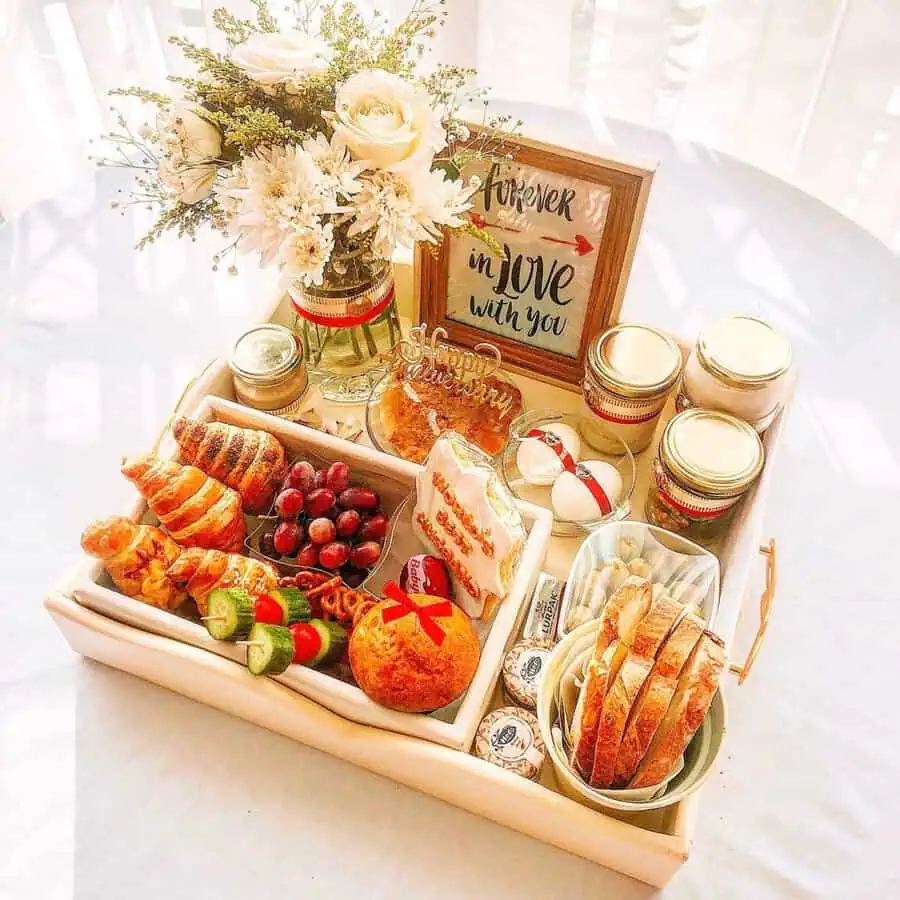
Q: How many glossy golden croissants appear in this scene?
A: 4